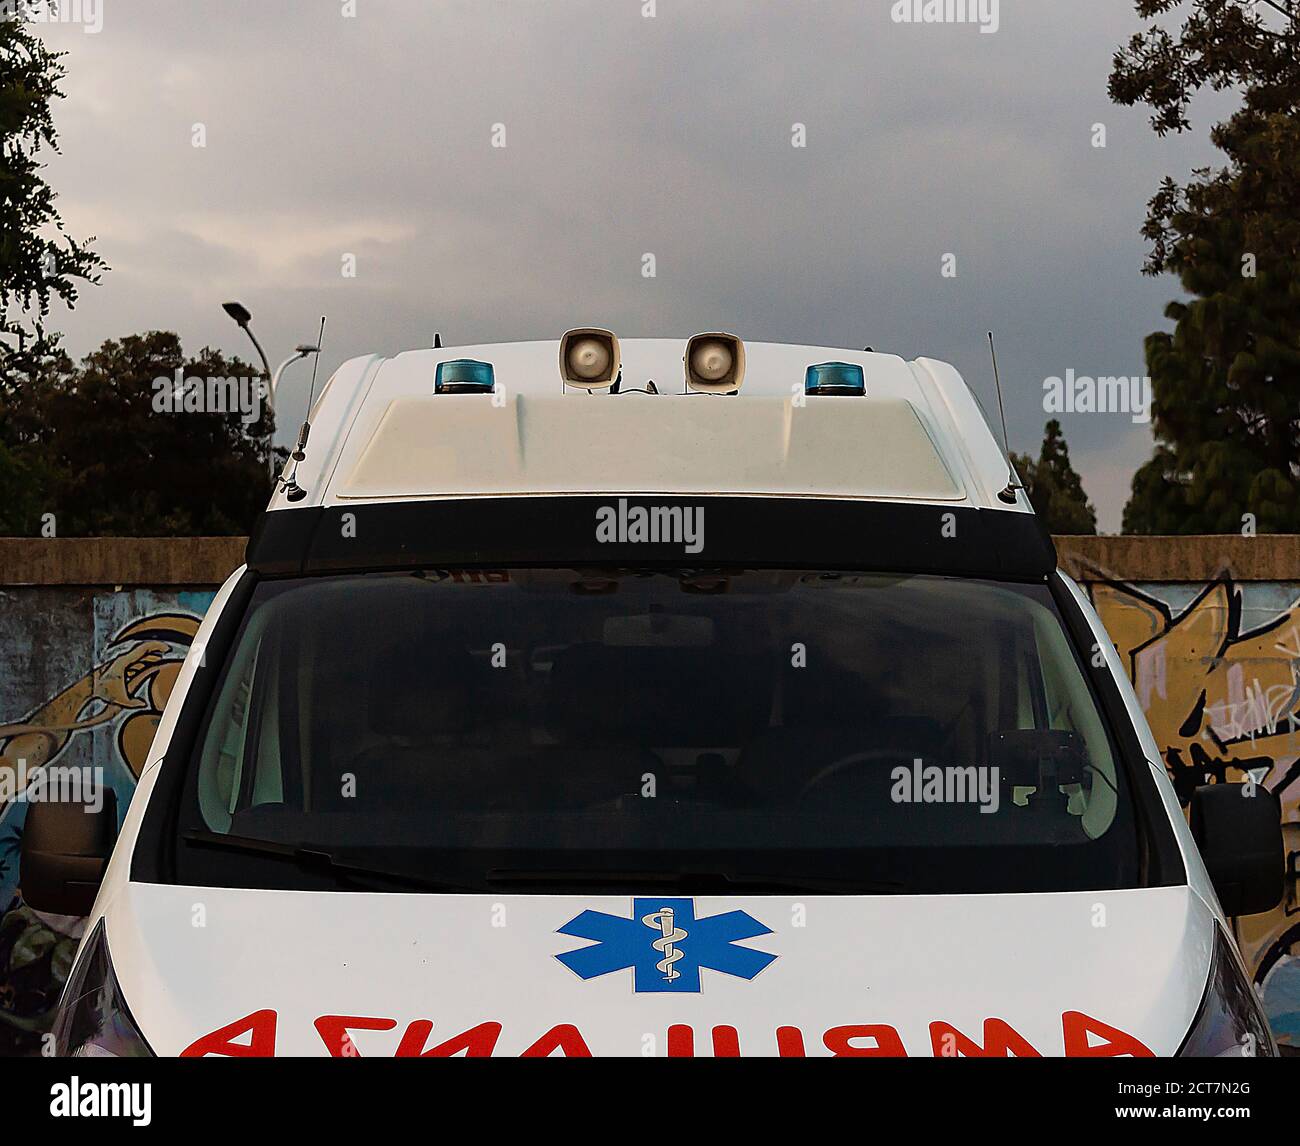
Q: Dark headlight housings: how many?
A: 2